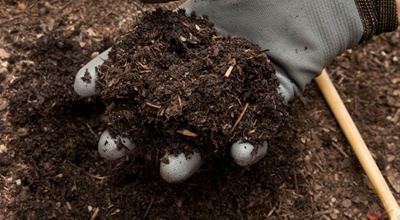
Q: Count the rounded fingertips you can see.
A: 4